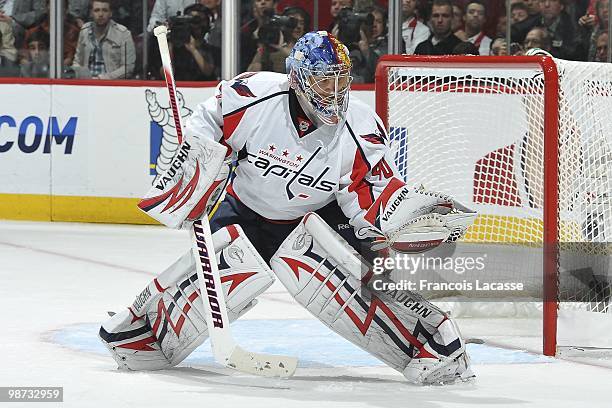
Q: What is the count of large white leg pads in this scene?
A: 2